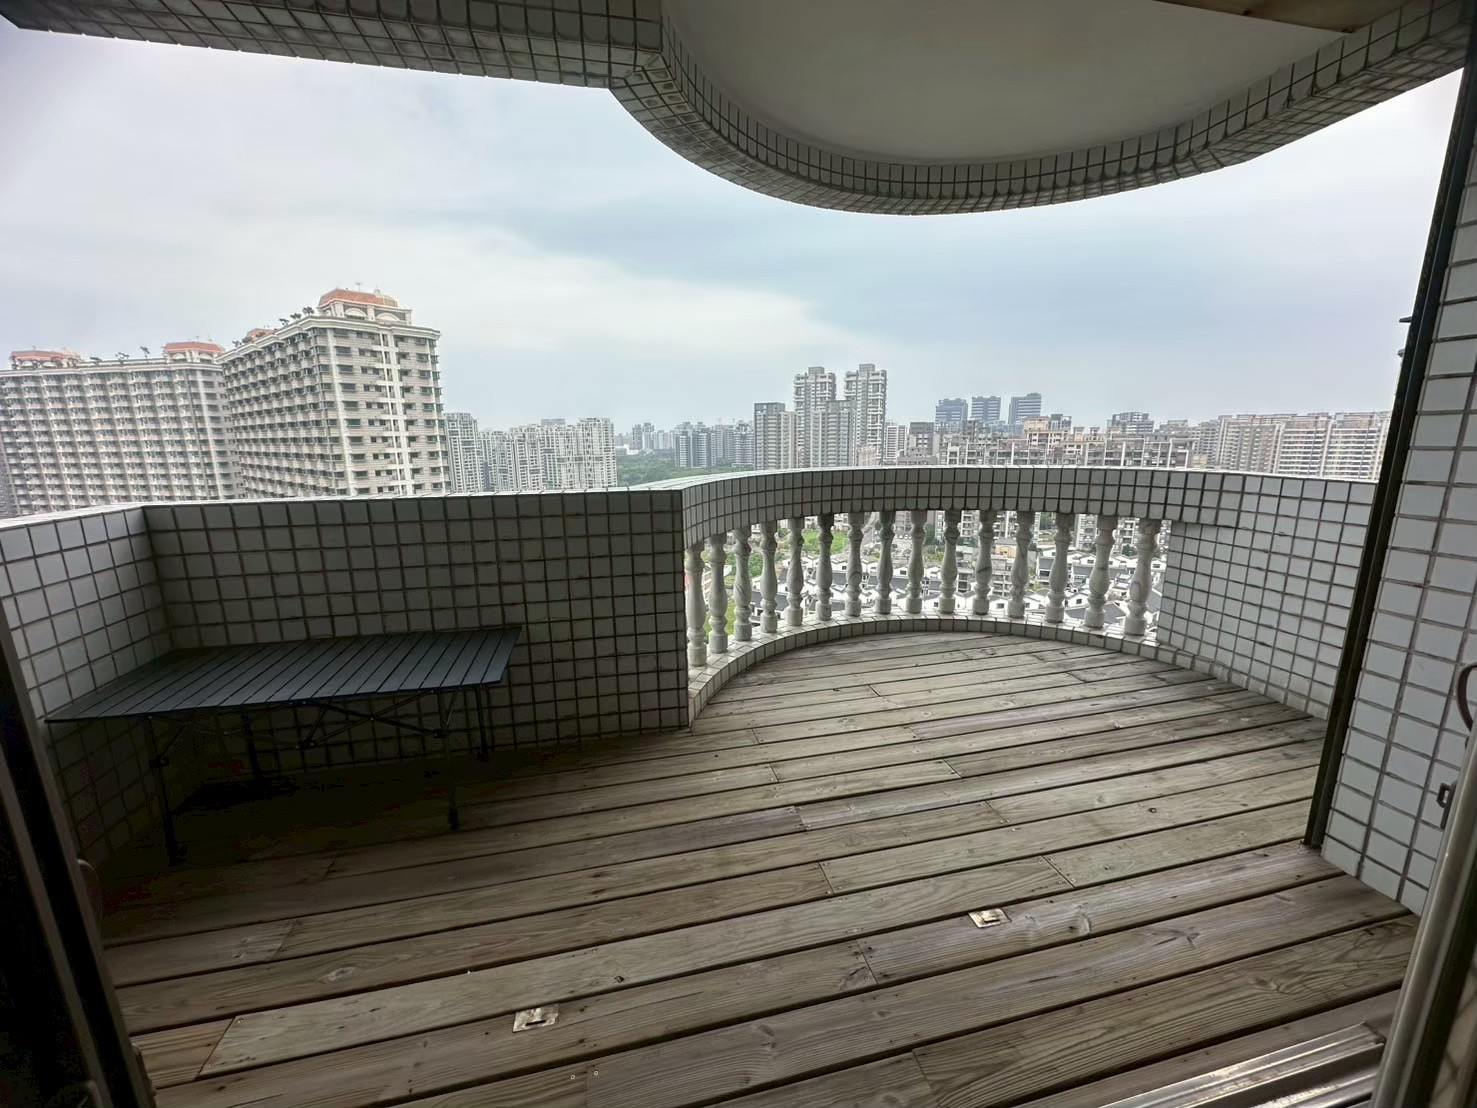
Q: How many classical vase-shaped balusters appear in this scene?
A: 15